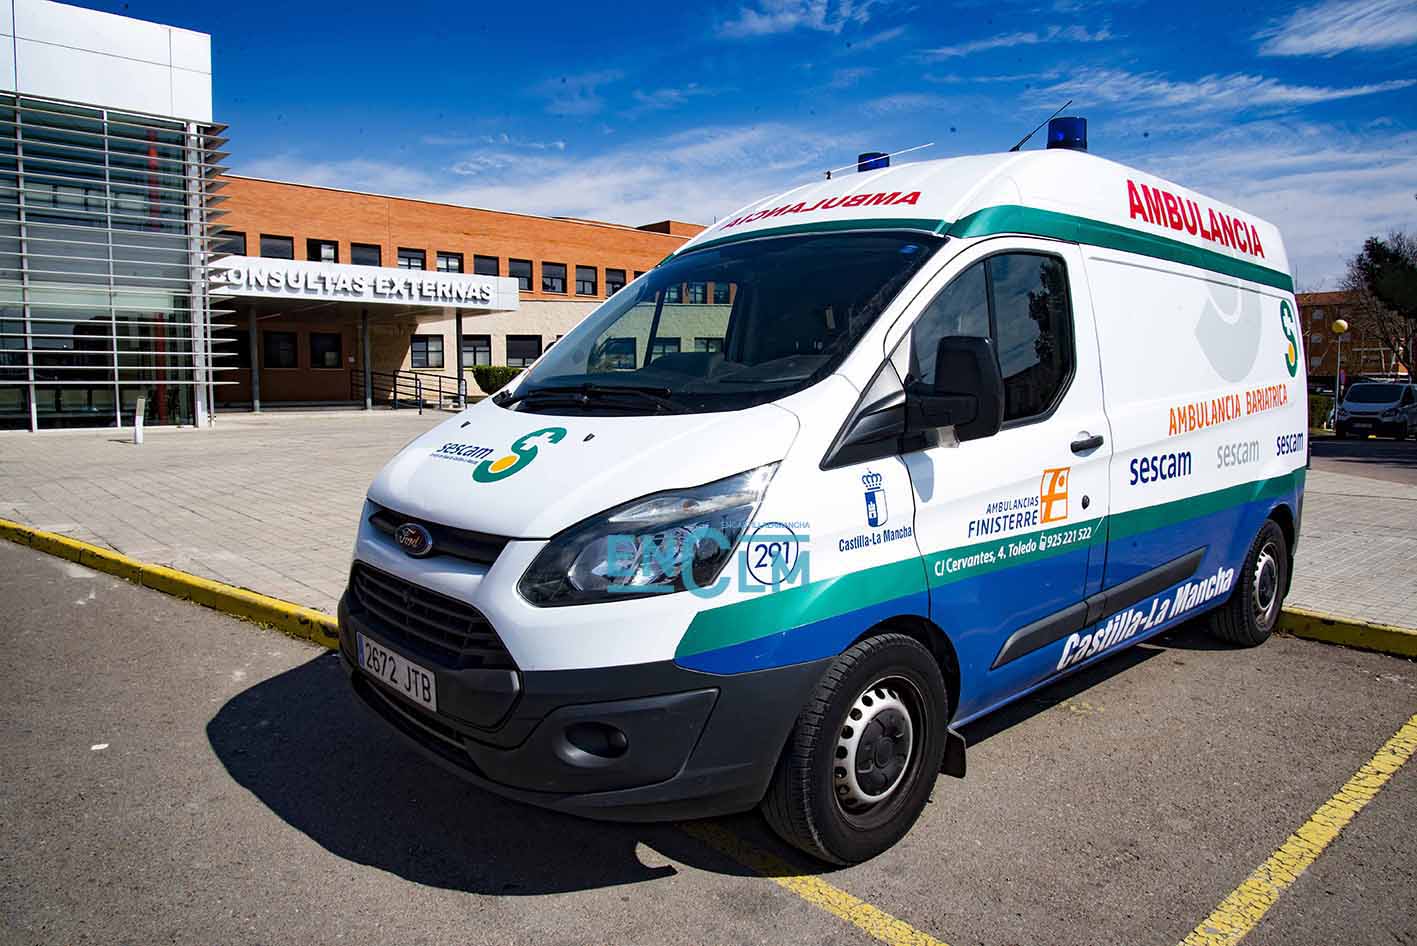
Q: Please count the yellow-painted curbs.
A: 2